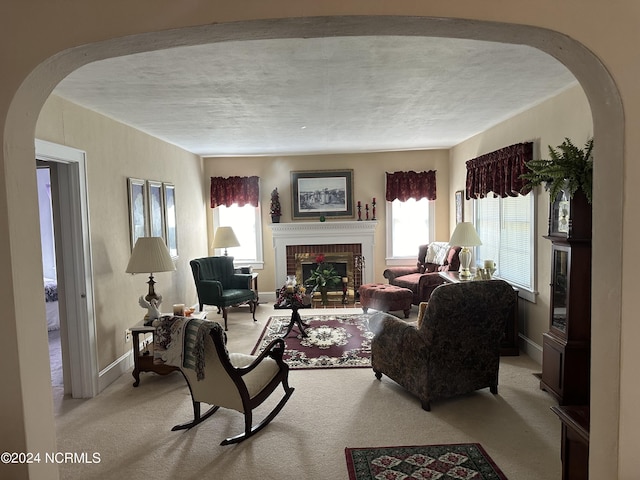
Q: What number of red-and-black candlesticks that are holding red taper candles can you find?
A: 3